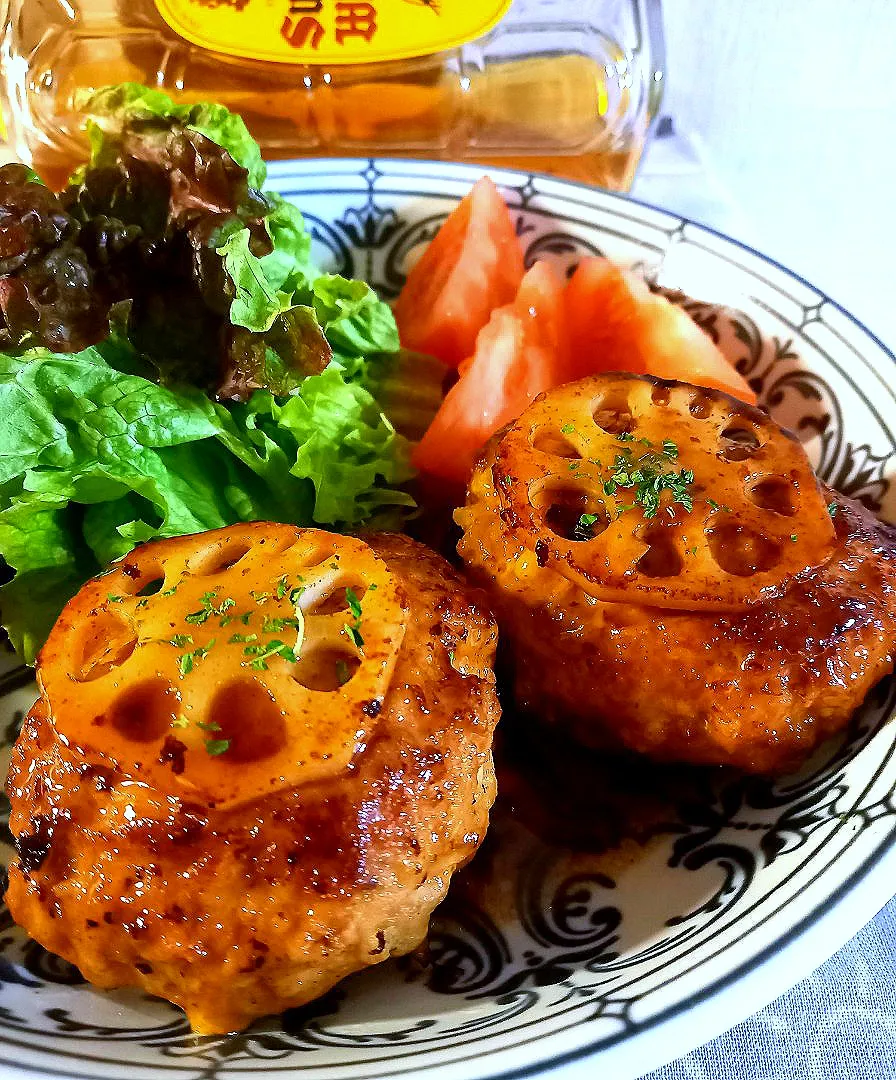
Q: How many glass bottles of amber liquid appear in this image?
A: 1